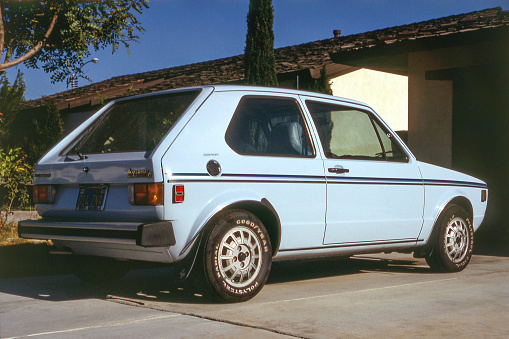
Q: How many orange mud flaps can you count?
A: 0